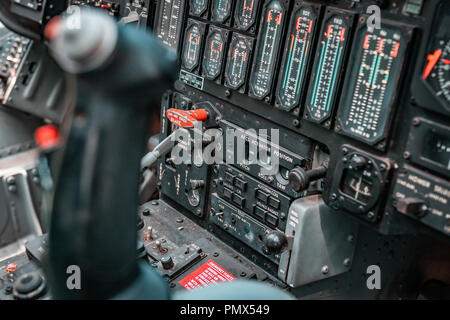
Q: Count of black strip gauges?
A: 11